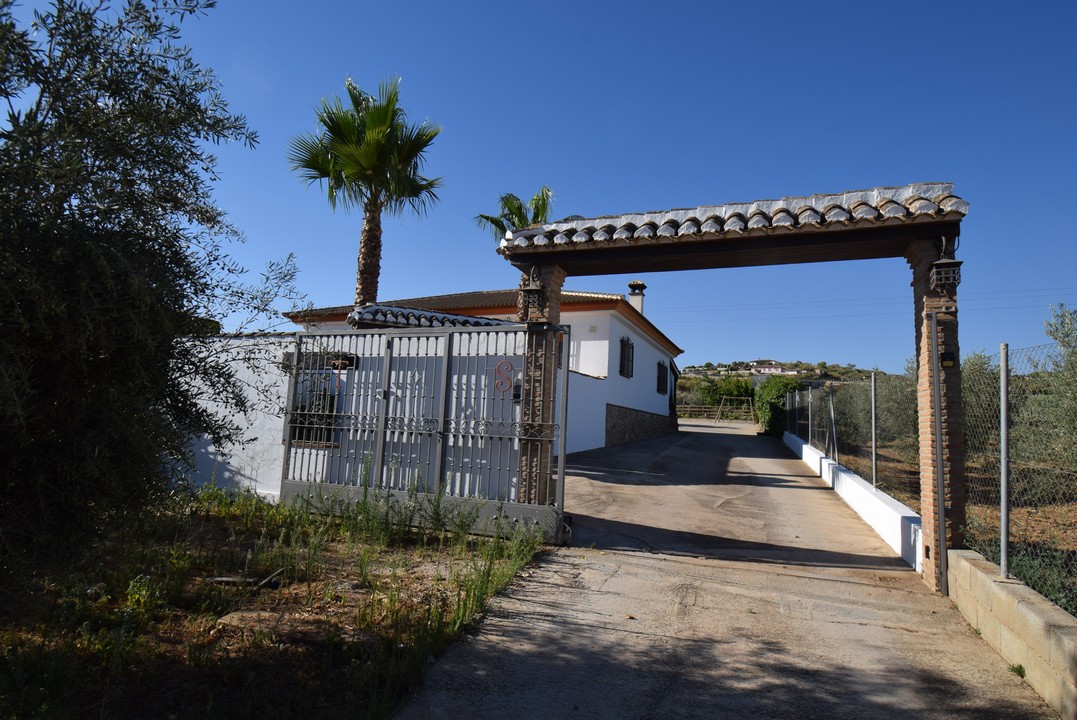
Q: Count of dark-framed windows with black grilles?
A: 2